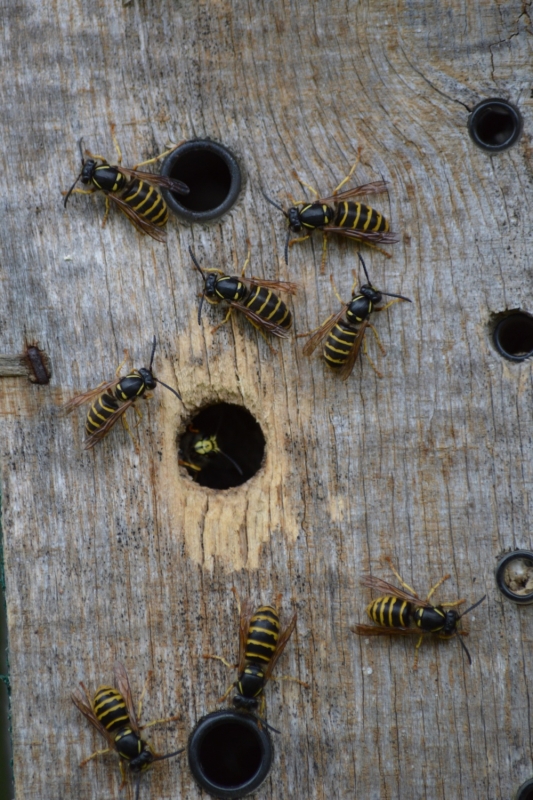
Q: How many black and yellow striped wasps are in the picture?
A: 9